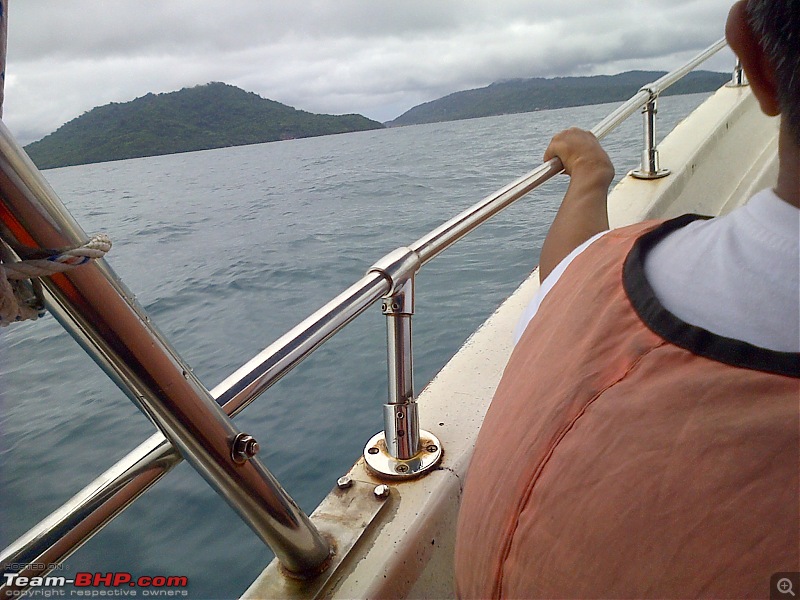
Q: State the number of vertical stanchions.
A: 3